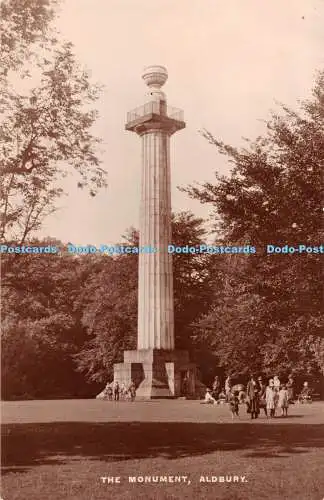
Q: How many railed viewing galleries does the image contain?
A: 1